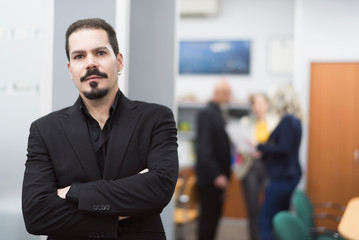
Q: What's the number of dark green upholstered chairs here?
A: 2